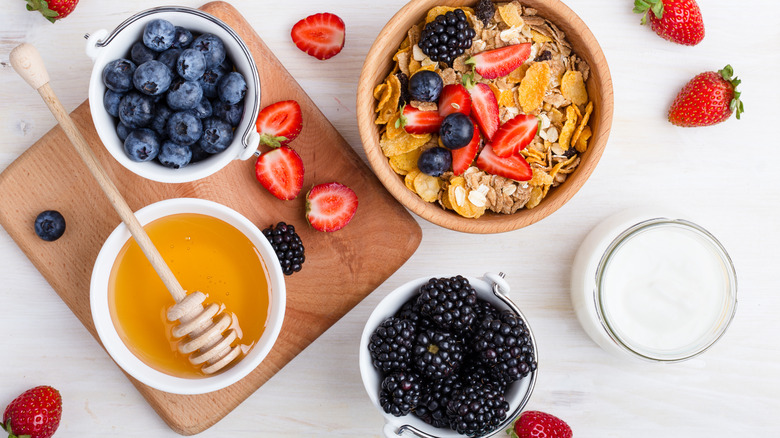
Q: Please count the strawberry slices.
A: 11